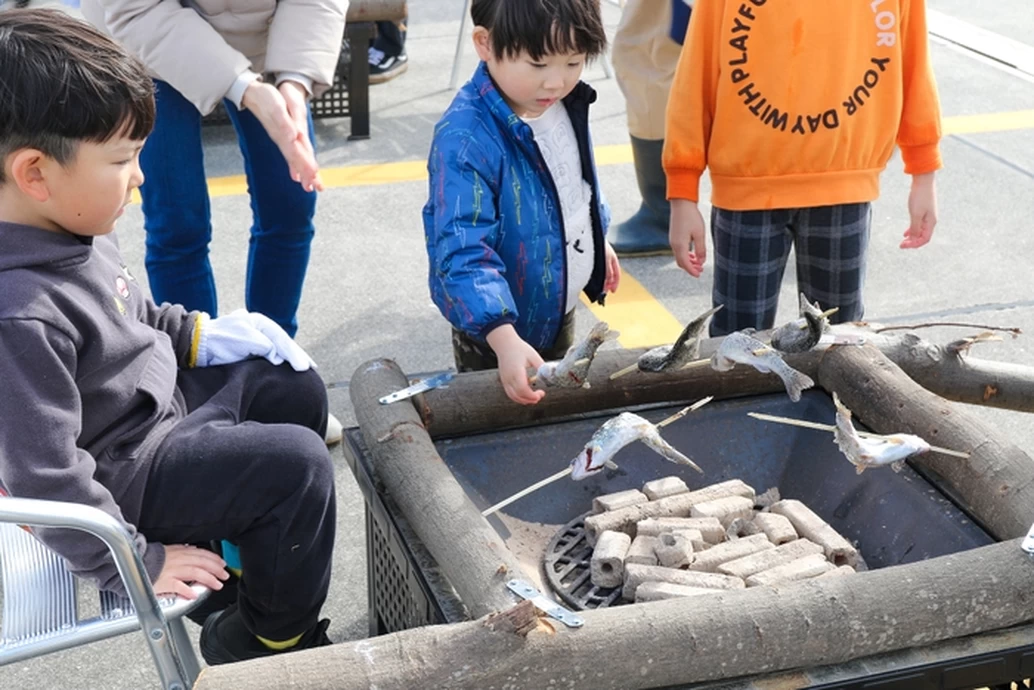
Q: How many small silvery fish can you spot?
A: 6